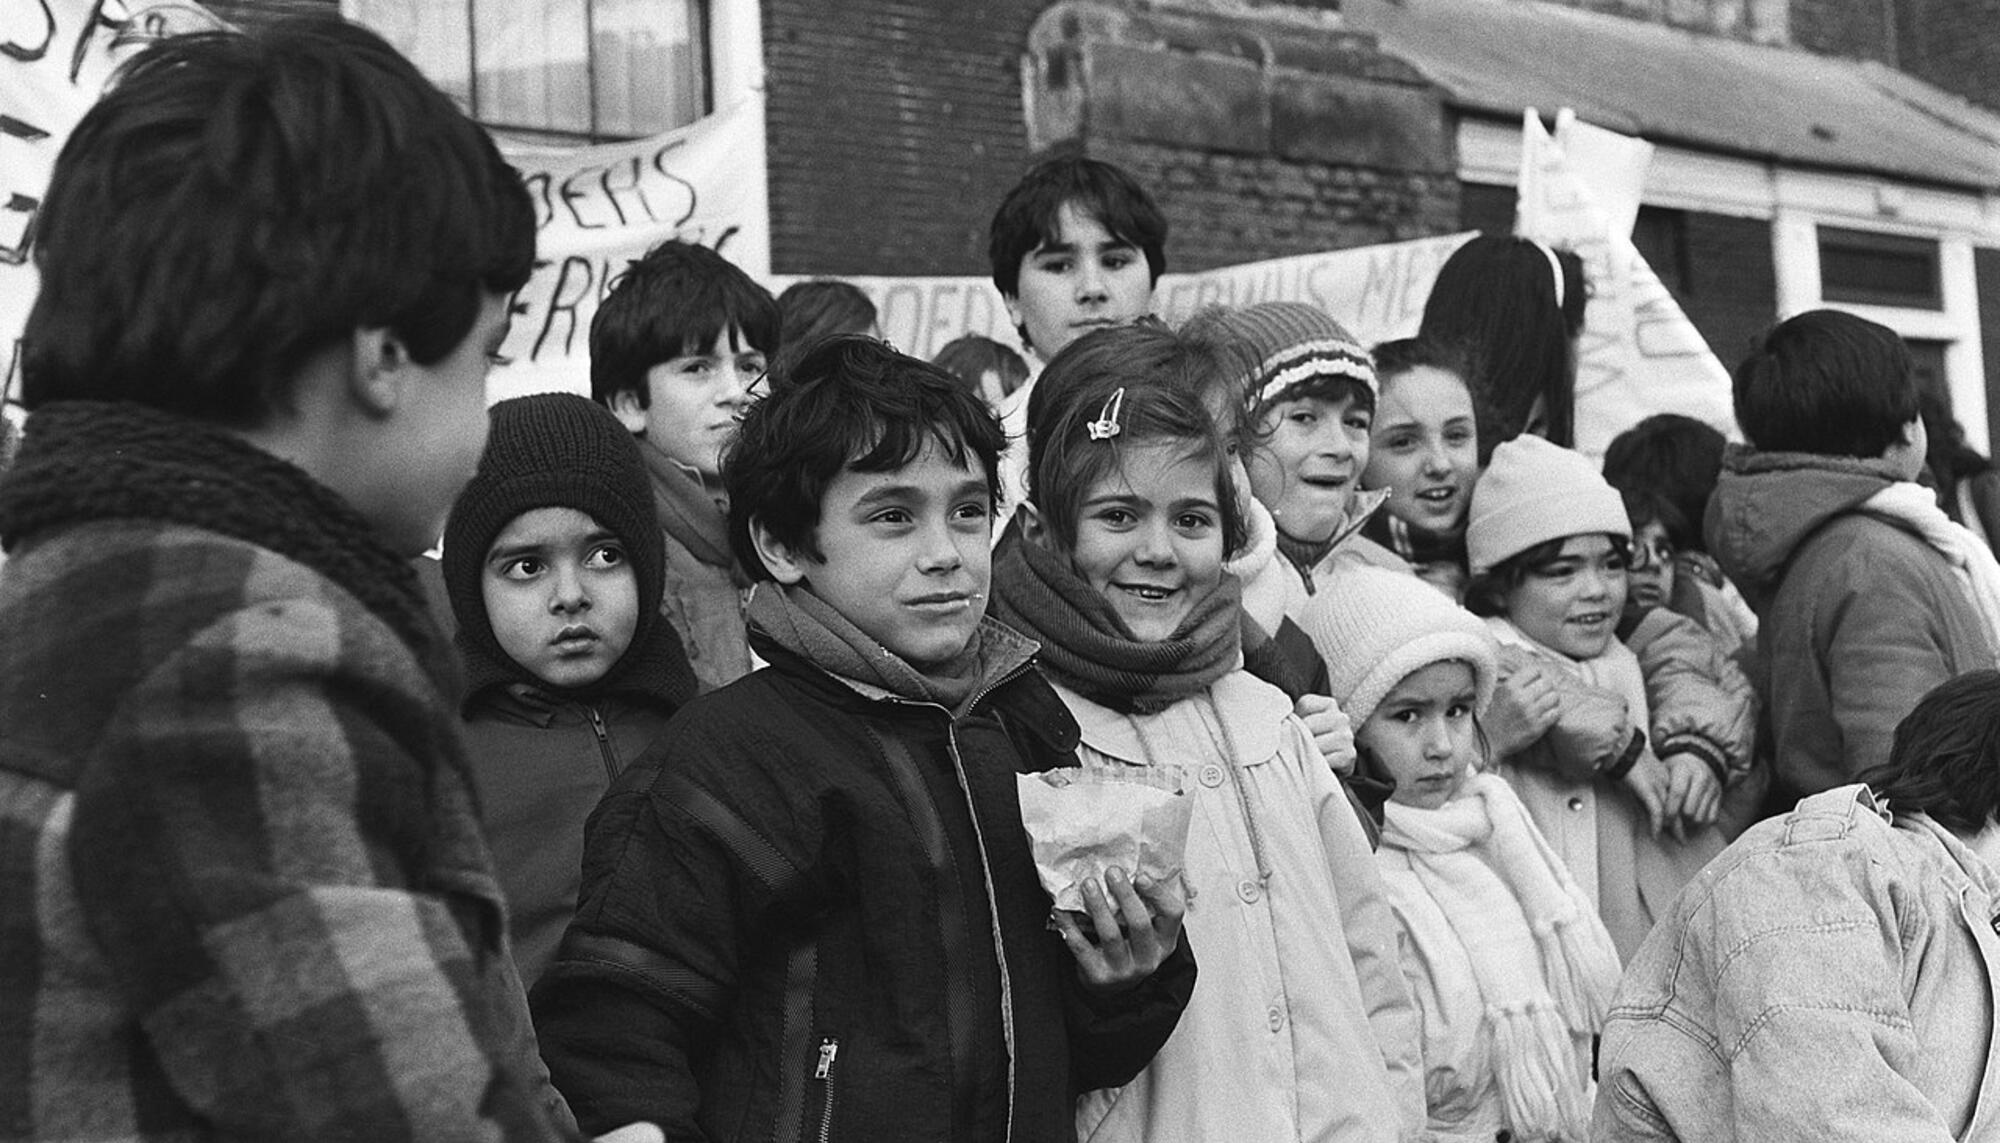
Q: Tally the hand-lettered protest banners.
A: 4